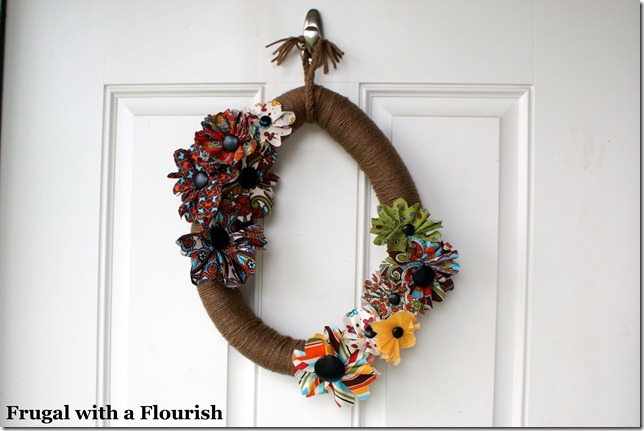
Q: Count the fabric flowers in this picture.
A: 11